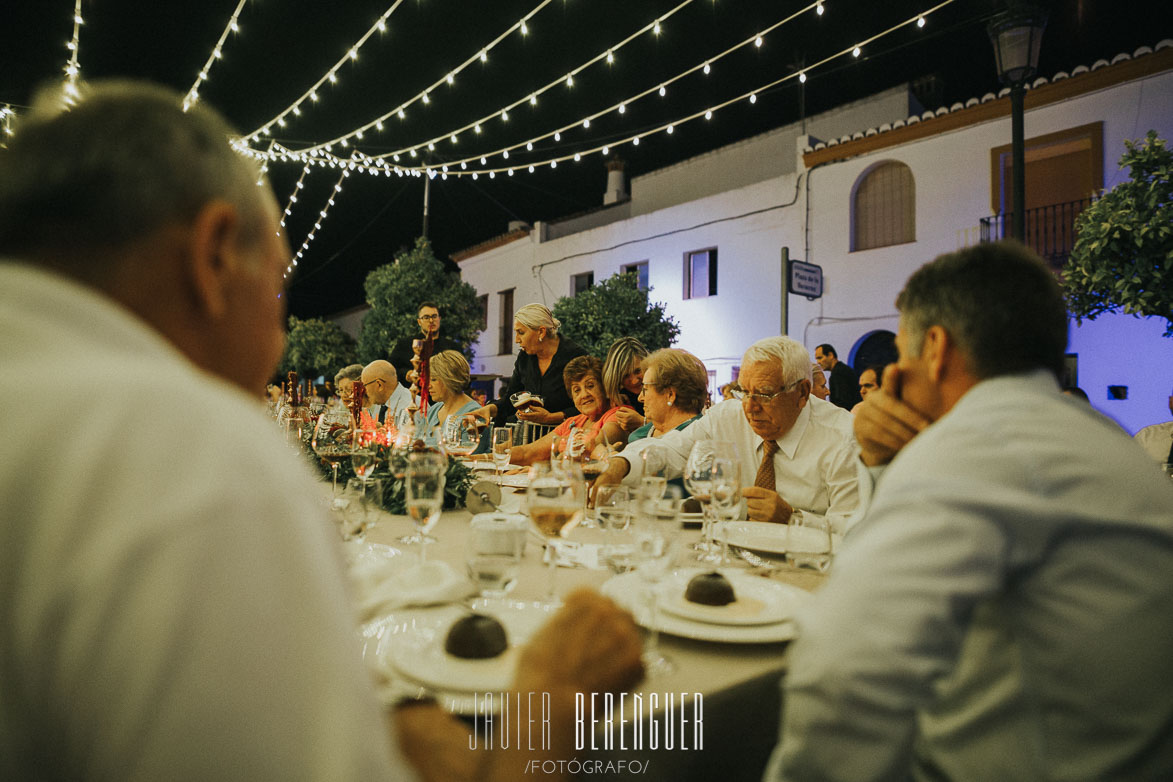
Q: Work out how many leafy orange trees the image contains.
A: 4